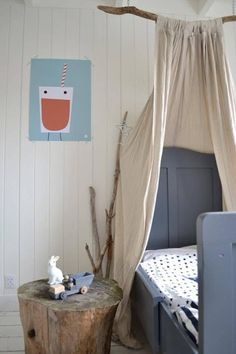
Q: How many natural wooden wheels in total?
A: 1